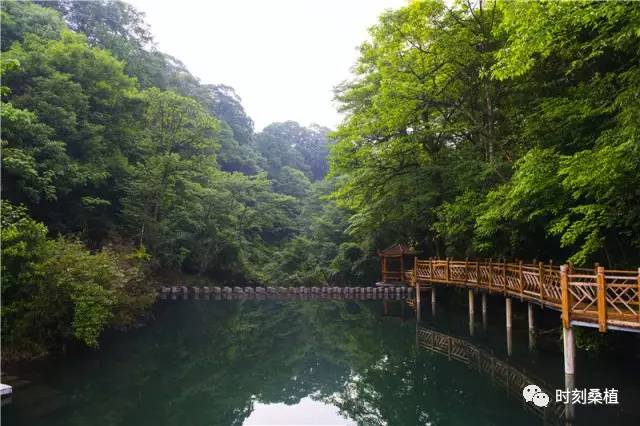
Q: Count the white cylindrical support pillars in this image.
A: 7